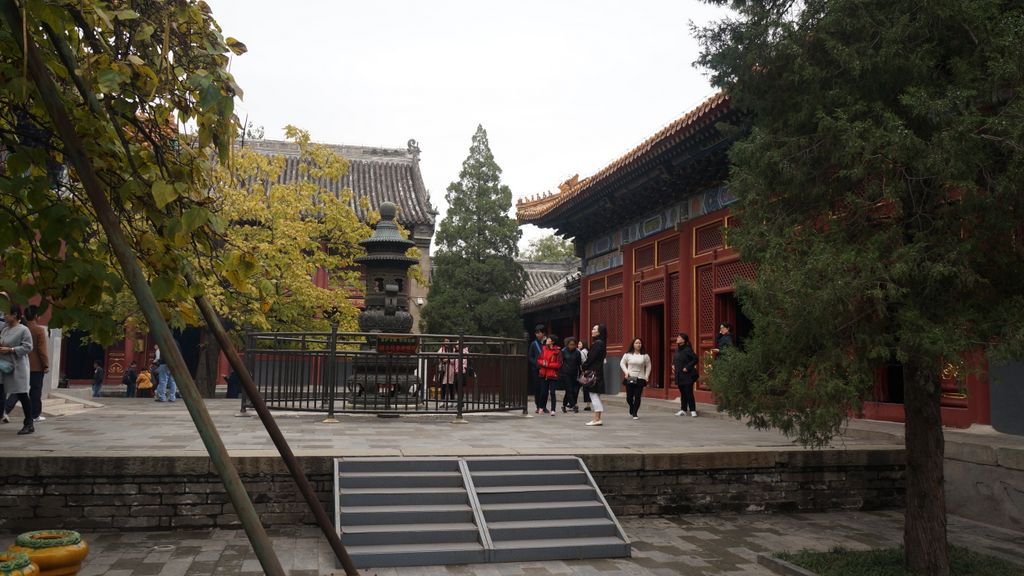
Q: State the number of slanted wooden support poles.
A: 2